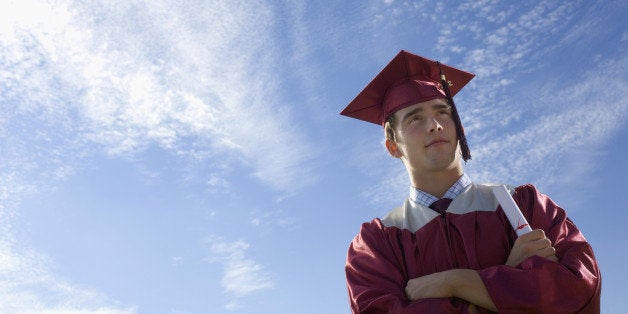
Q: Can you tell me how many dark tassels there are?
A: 1